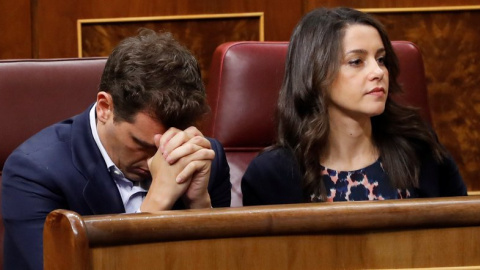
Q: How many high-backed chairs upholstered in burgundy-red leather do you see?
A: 2